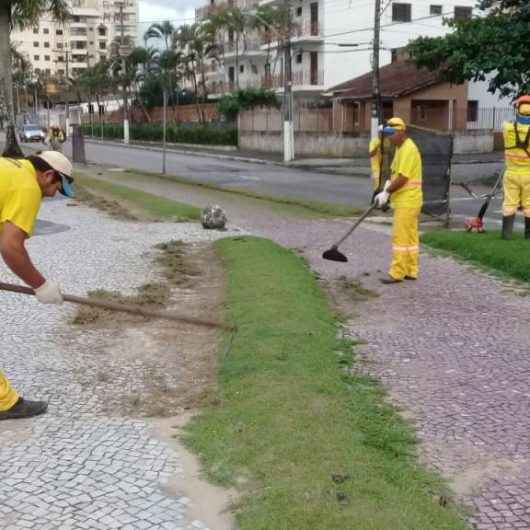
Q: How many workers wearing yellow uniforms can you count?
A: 4